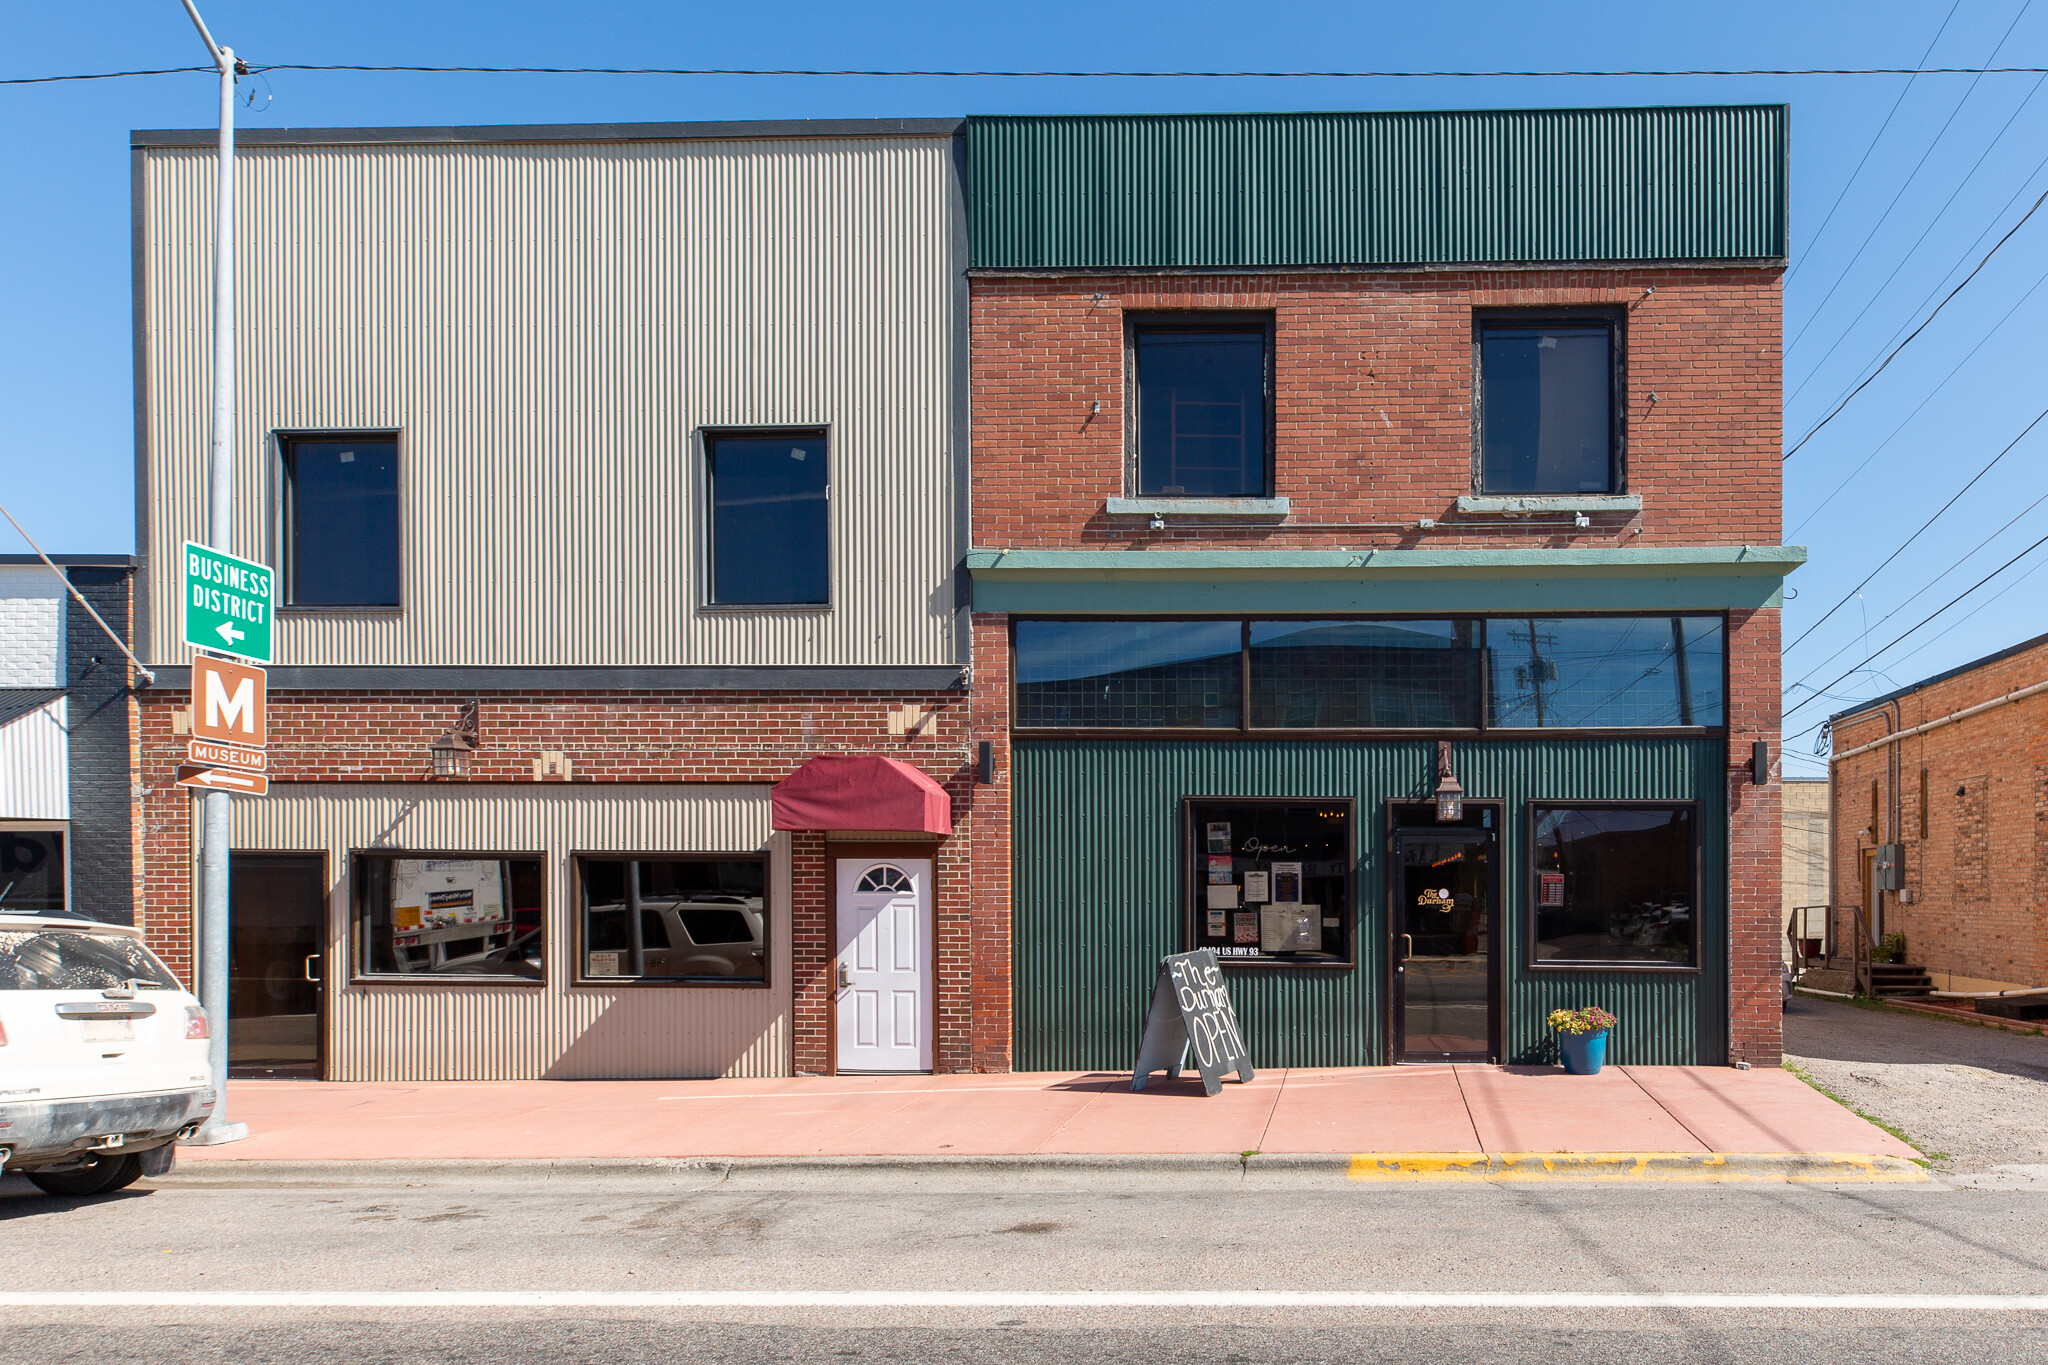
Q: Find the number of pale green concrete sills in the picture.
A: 2